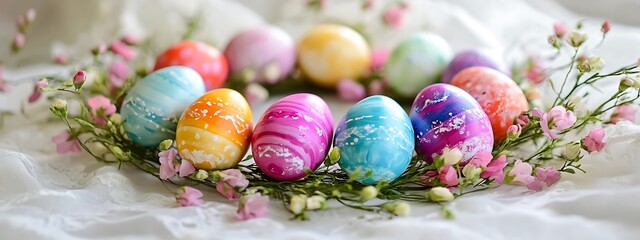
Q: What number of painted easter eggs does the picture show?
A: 11